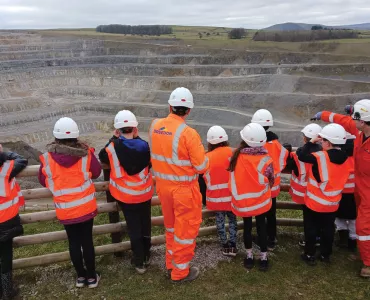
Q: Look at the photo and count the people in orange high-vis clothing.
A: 11